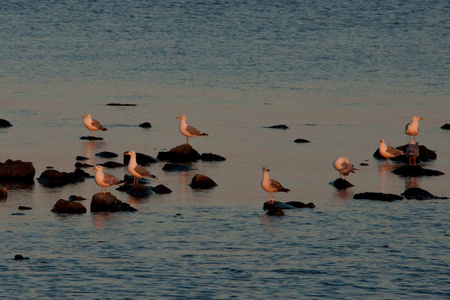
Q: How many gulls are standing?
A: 9